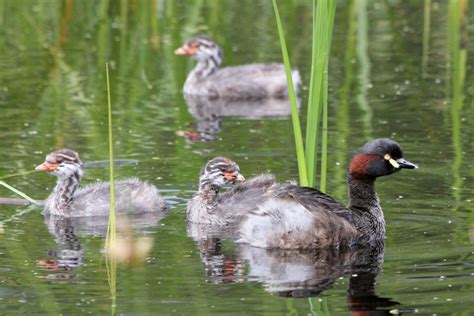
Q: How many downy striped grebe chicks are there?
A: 3